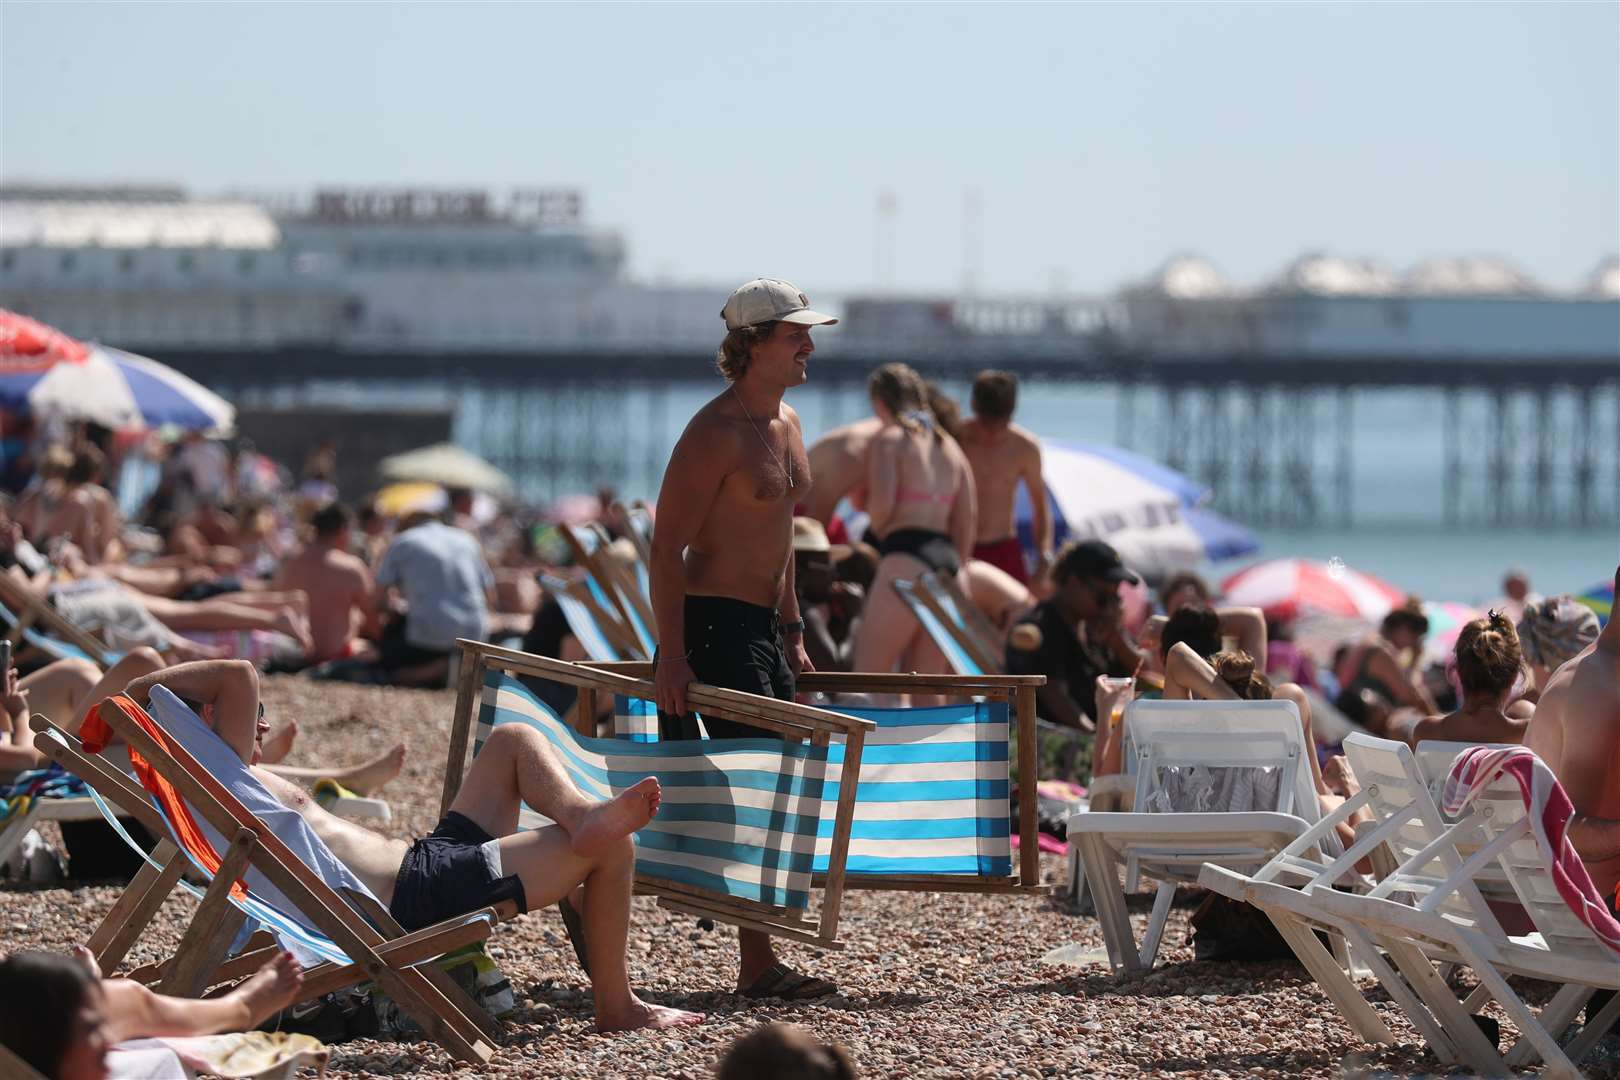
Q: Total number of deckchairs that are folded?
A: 2